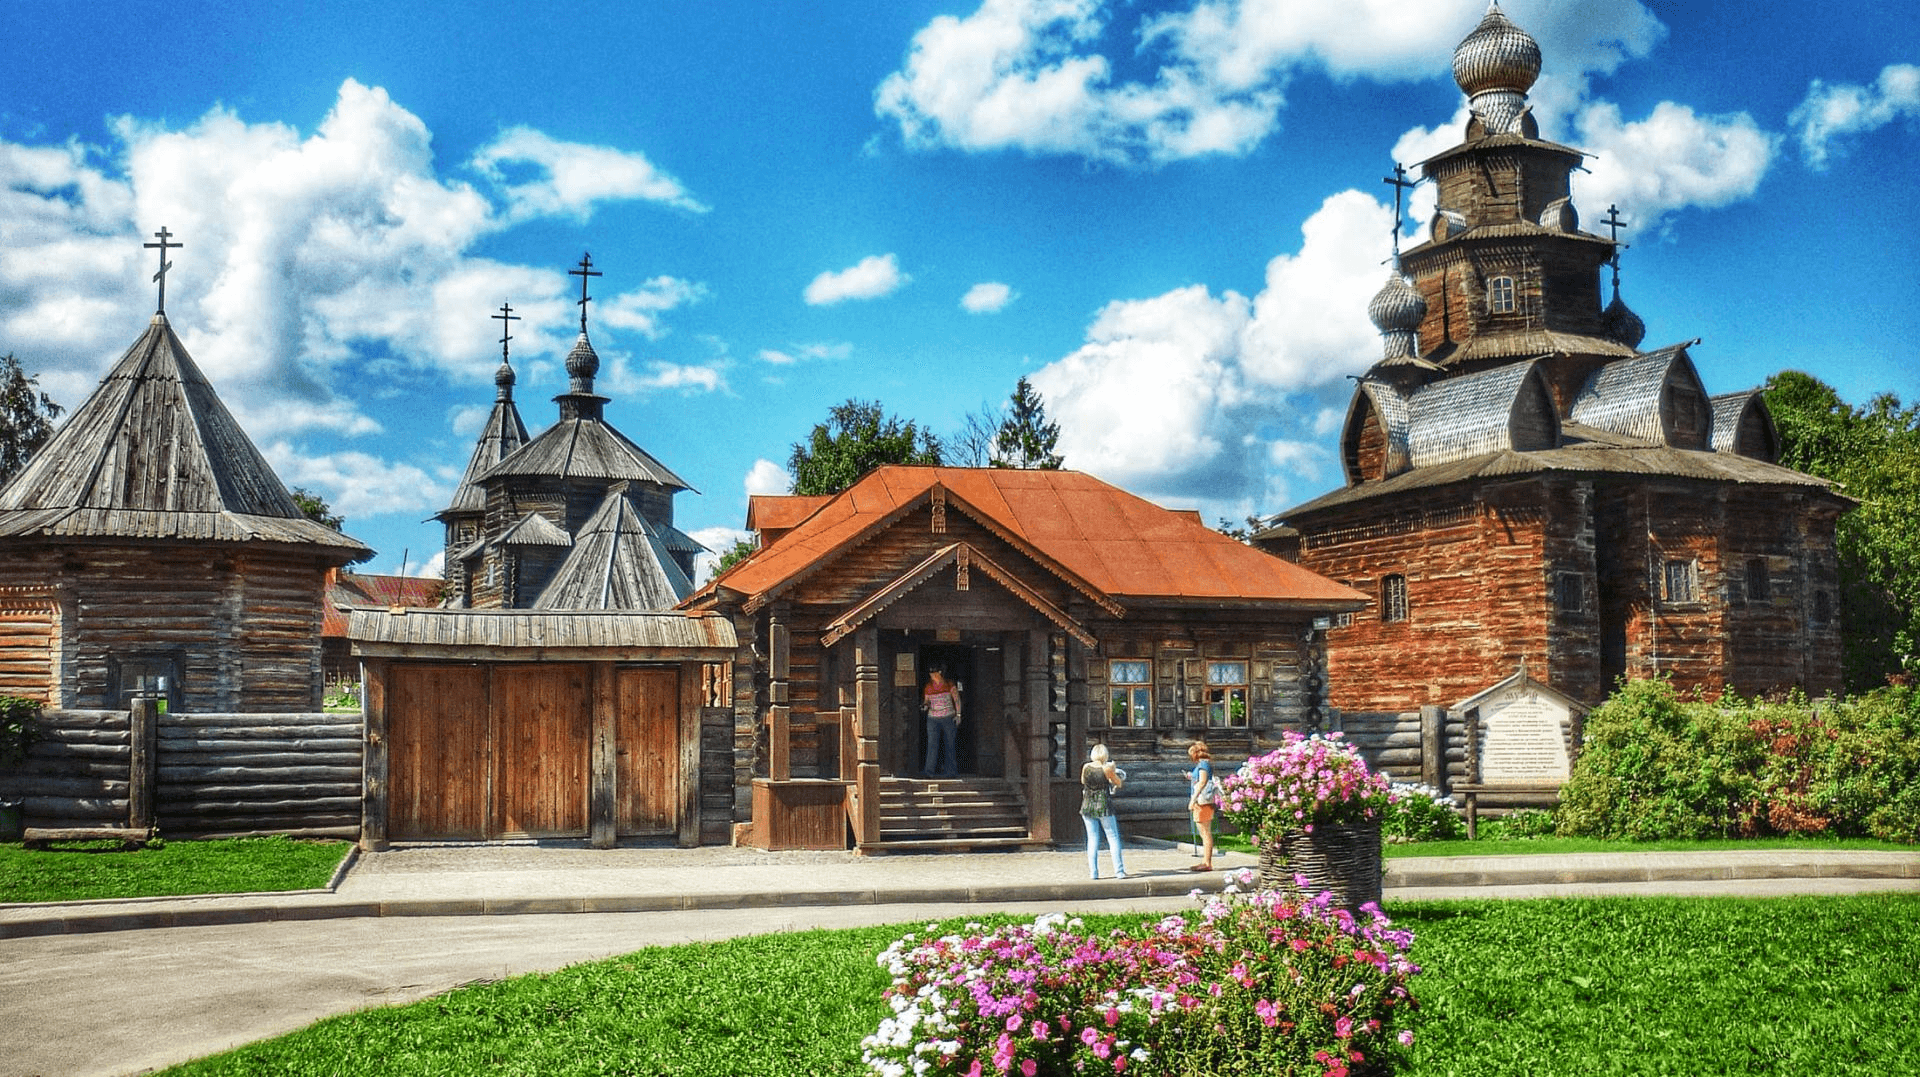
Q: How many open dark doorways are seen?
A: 1